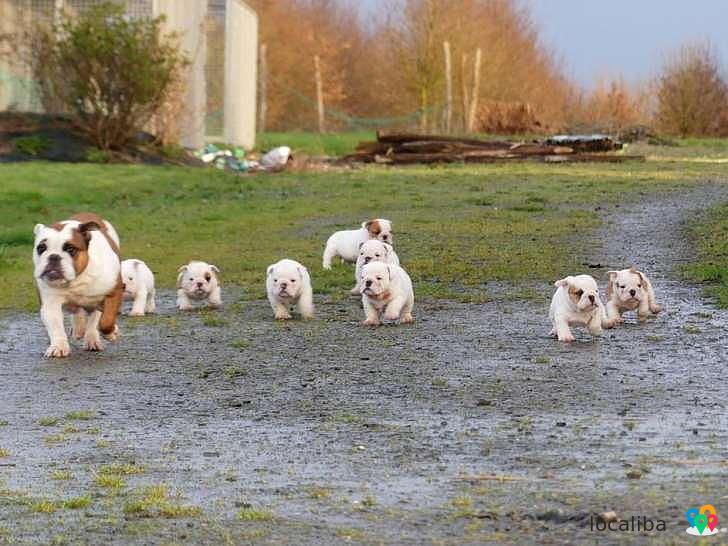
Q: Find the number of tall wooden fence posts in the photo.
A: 5